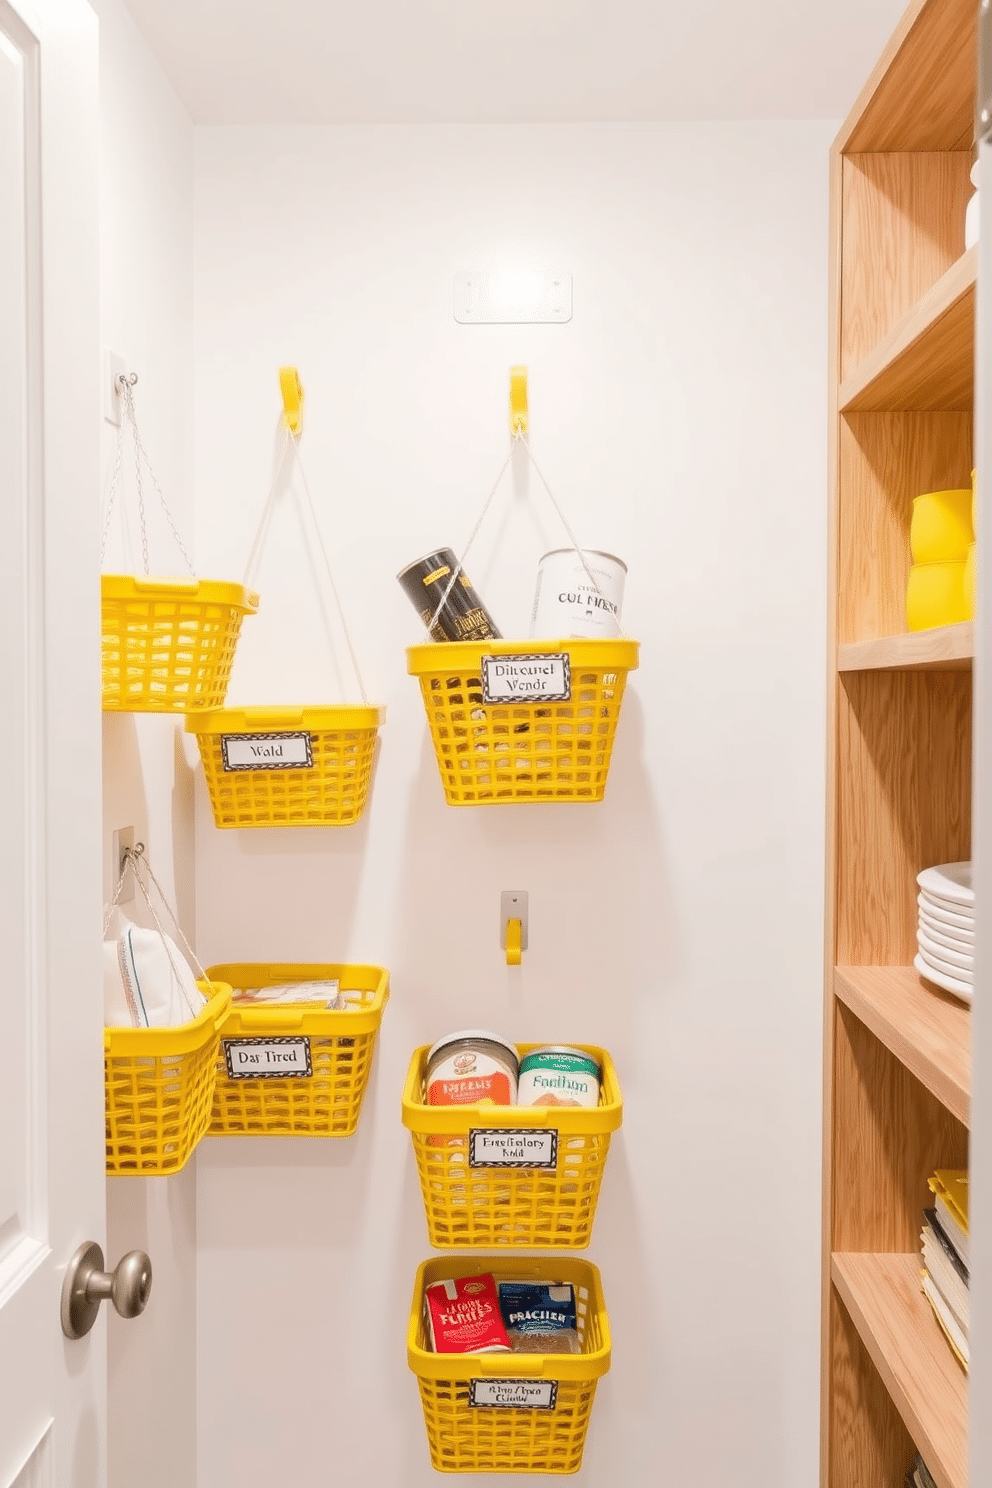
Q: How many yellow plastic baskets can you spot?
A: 7